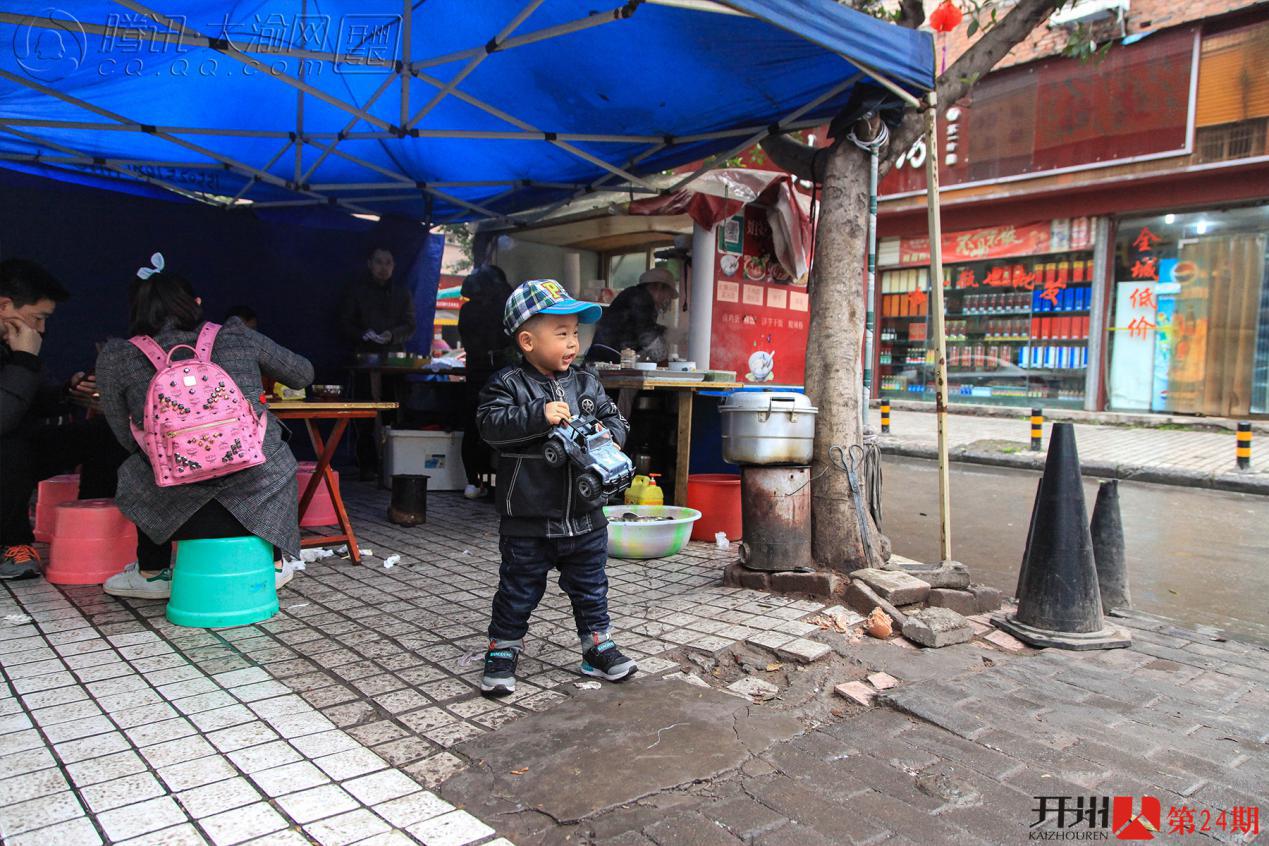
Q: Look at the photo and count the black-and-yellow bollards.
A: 3